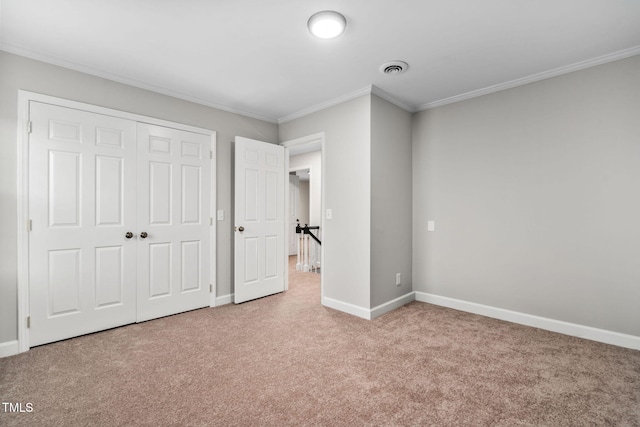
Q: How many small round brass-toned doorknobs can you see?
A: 3